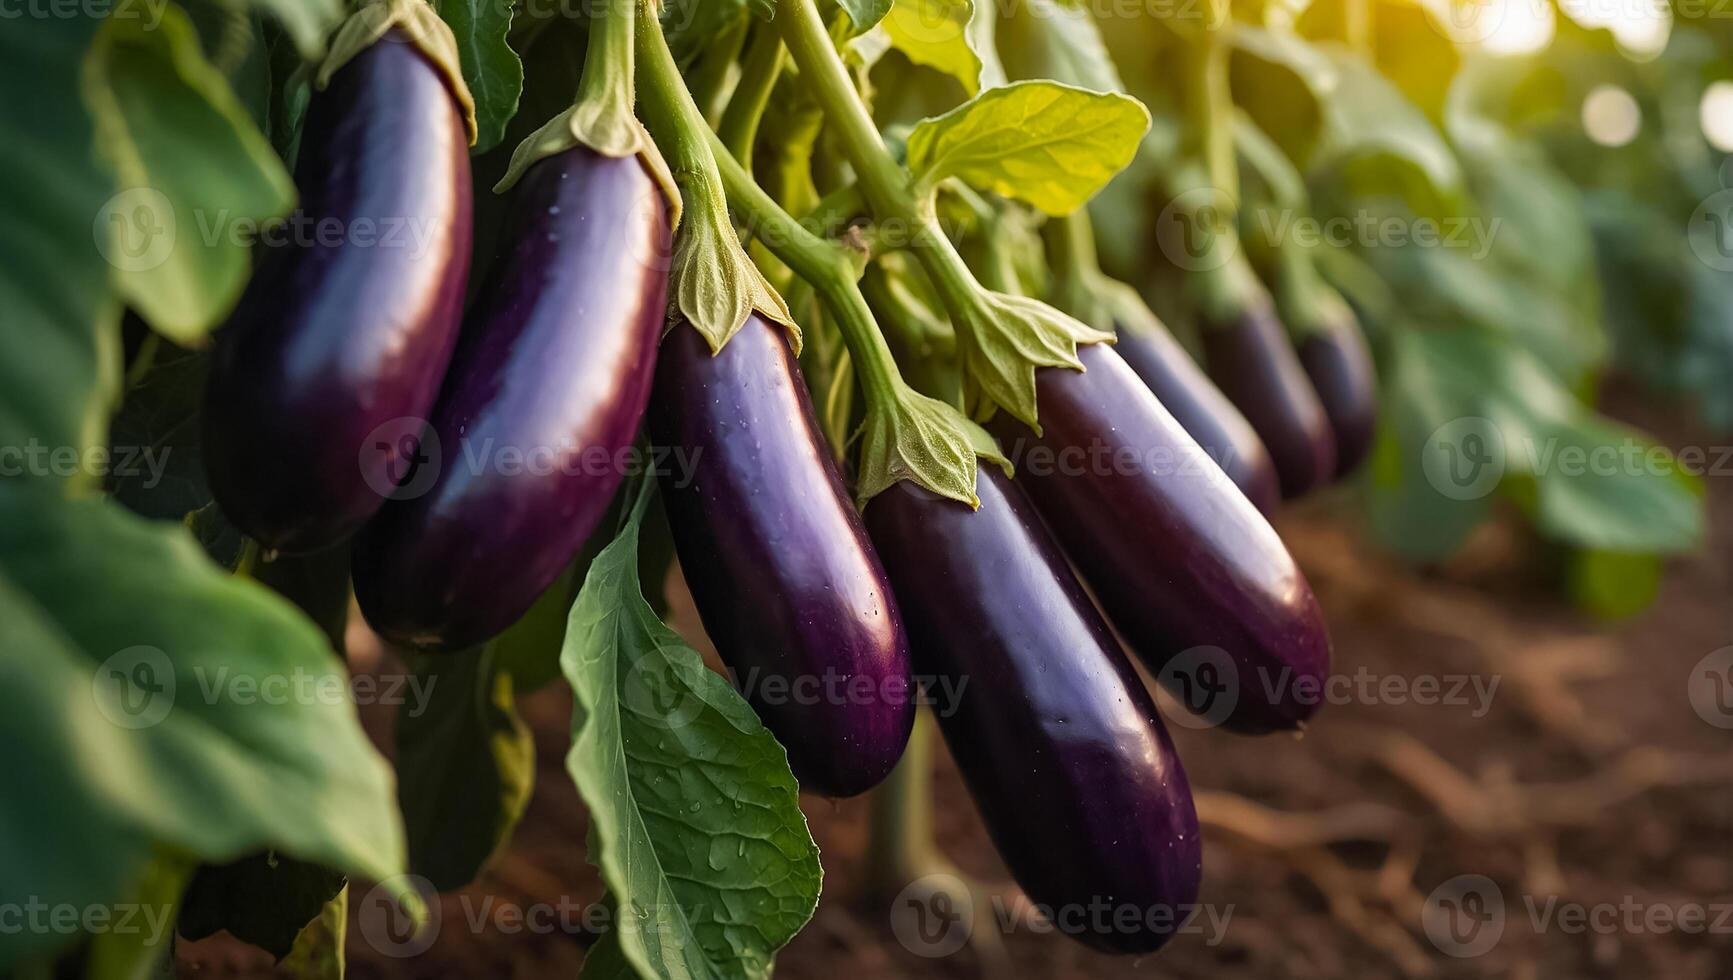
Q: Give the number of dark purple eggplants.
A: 8